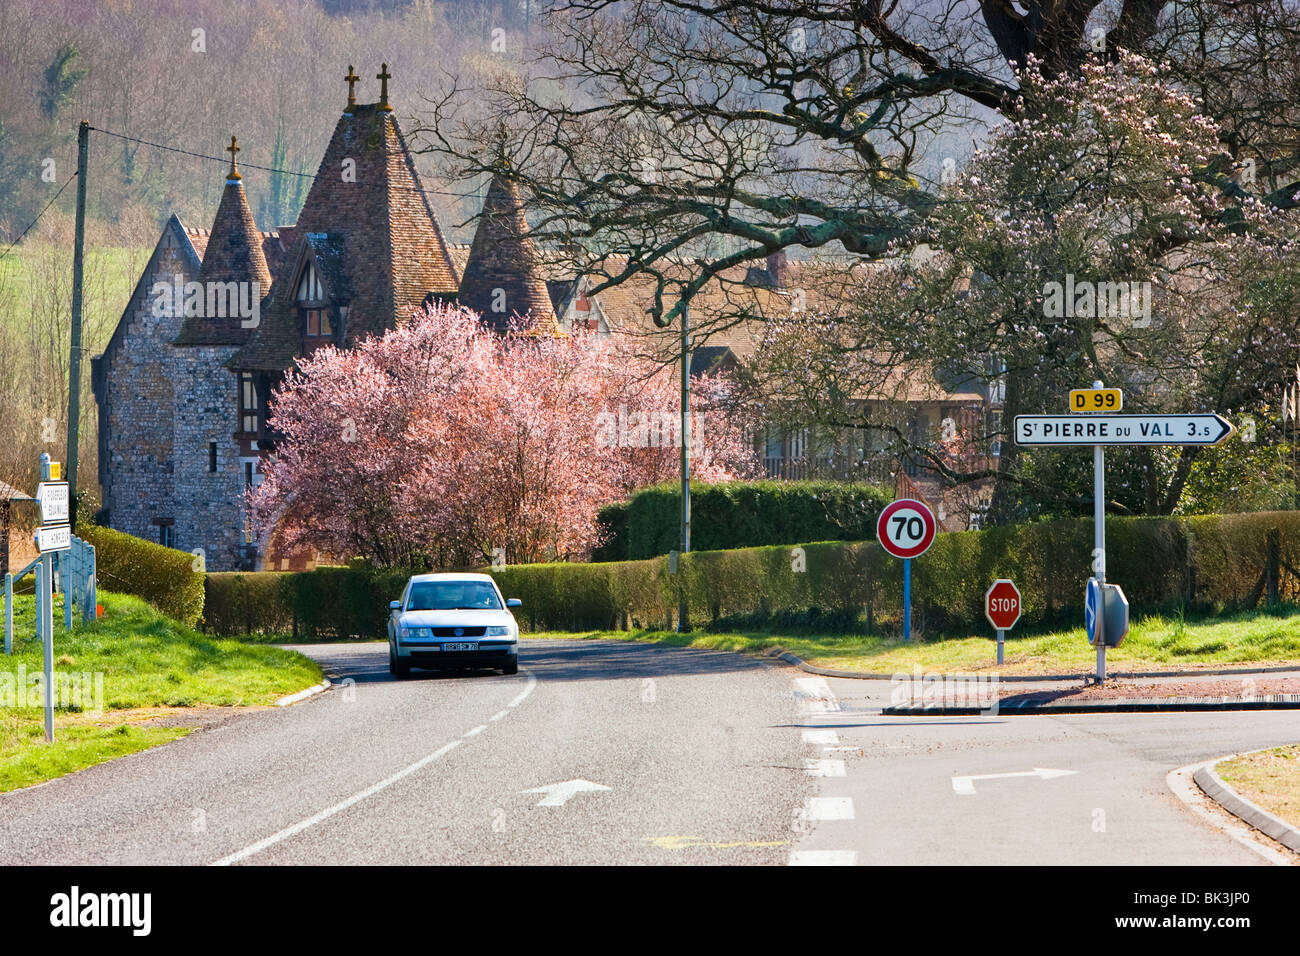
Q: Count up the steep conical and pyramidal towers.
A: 3